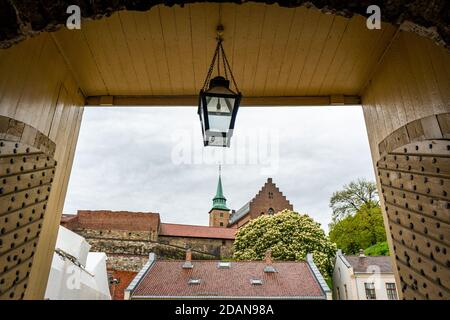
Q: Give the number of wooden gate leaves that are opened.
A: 2